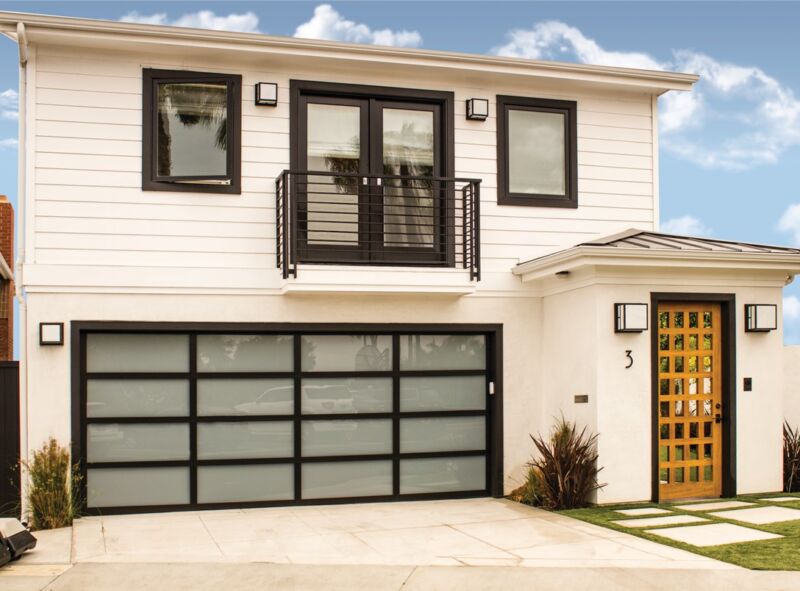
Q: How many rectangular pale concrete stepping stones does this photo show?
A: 6